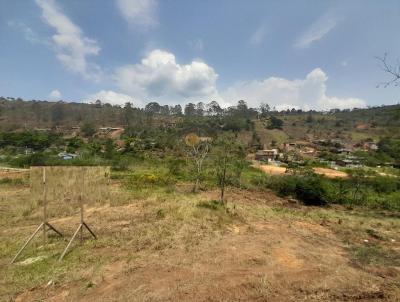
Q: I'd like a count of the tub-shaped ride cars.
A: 0